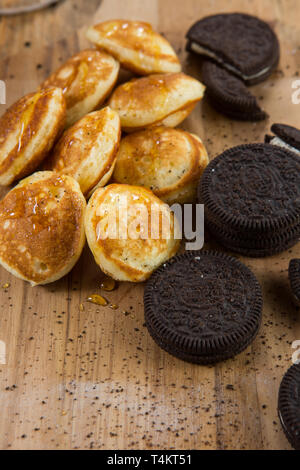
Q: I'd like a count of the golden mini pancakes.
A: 8